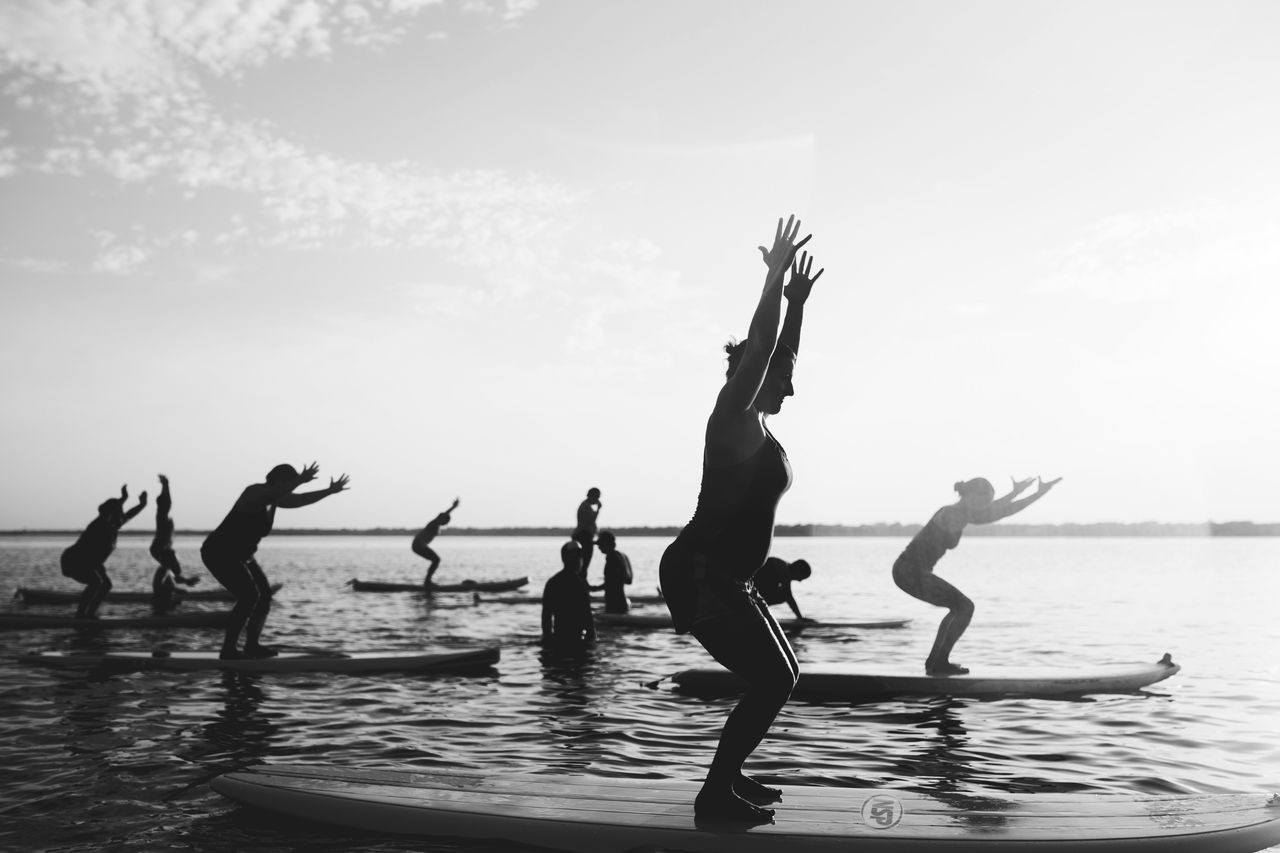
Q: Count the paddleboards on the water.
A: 8